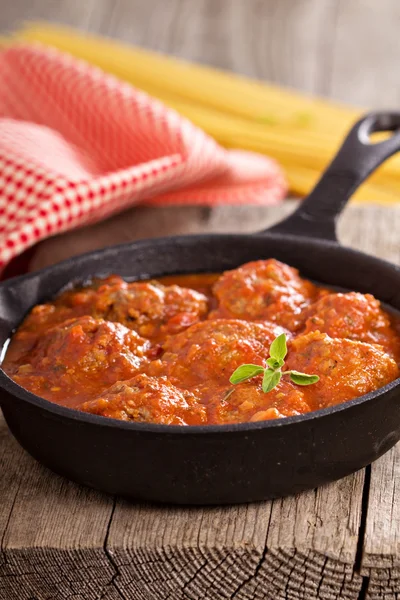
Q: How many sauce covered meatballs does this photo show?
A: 8